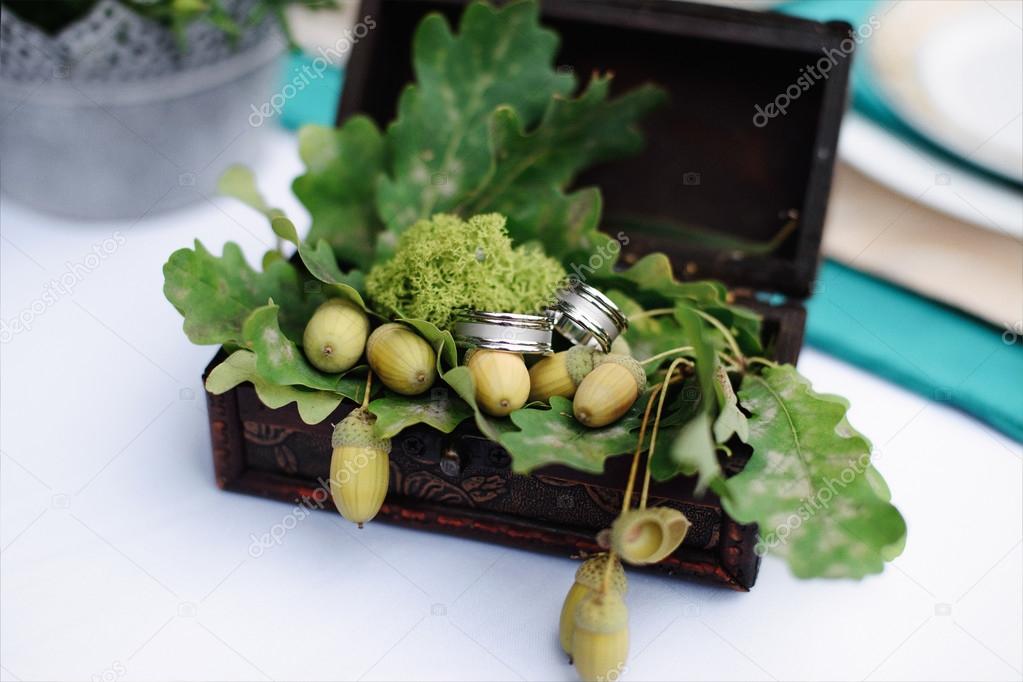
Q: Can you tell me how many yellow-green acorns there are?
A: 8